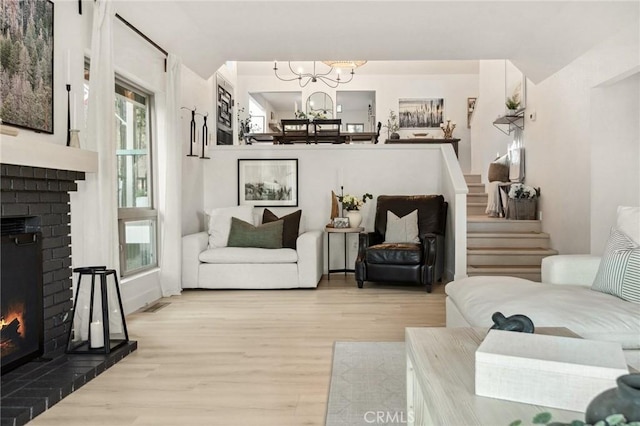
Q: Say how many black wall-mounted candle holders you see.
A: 2